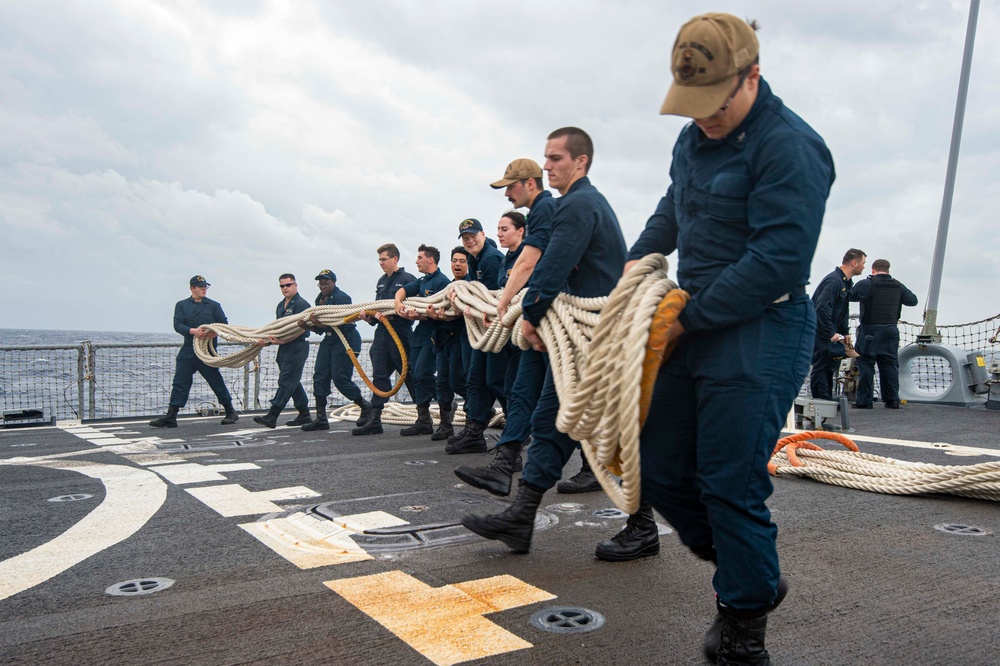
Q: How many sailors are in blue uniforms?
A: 13